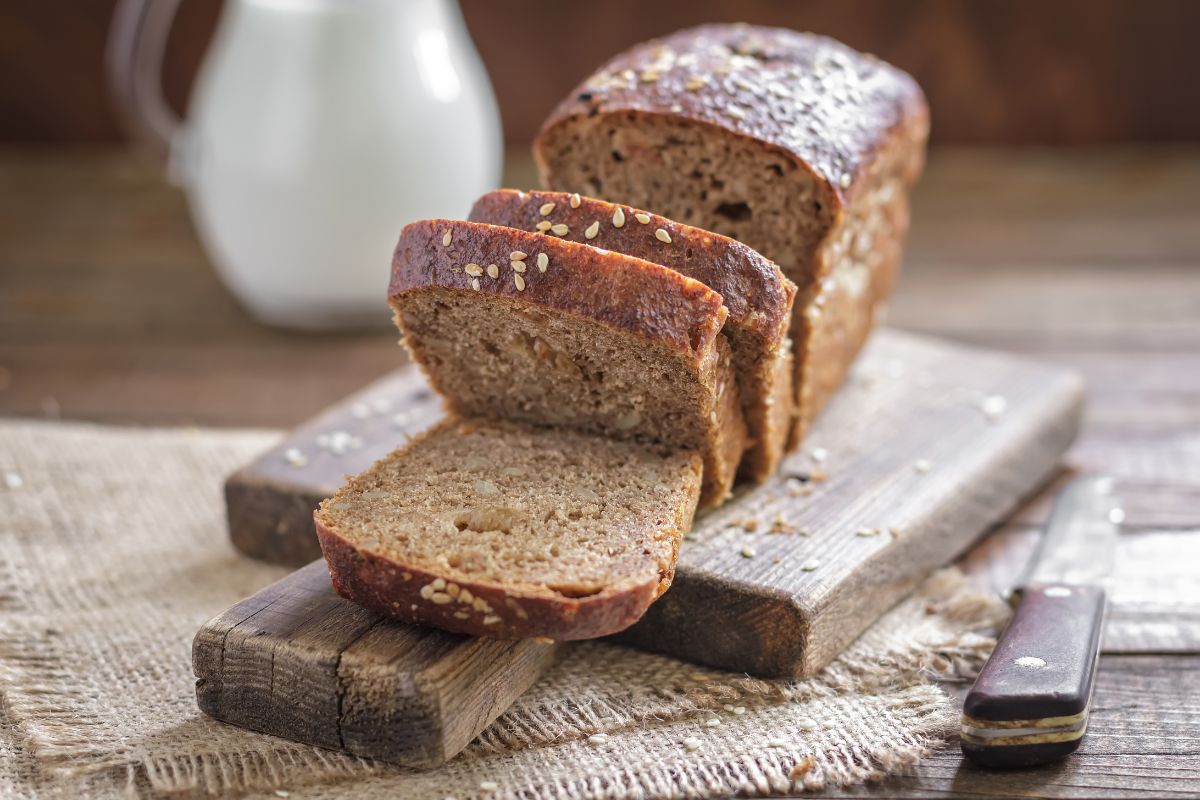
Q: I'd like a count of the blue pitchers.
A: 0